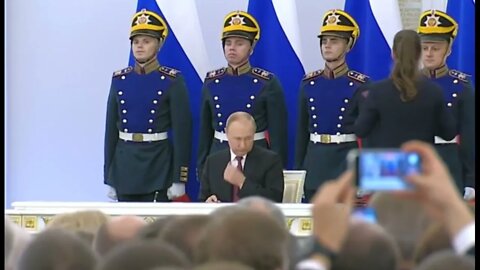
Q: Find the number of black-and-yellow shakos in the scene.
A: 4